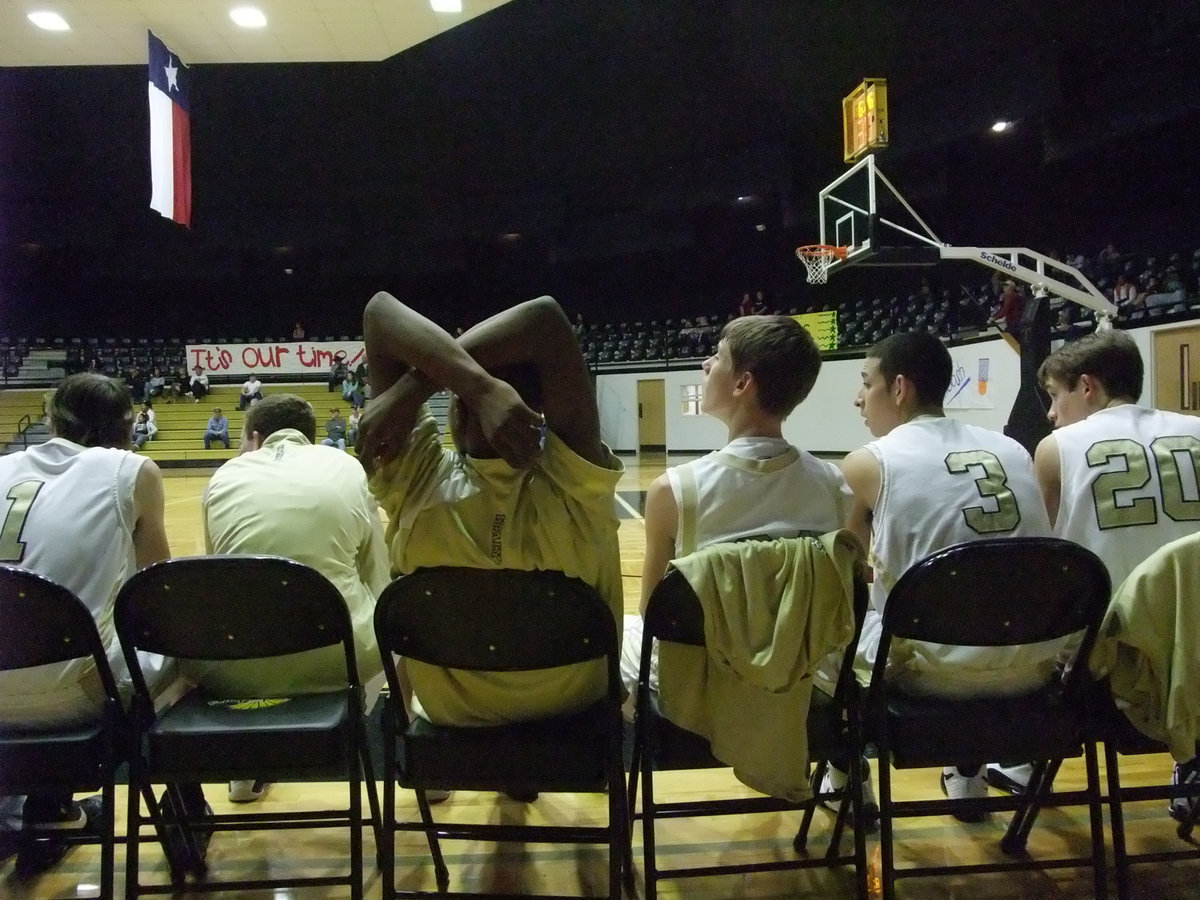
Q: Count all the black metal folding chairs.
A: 6